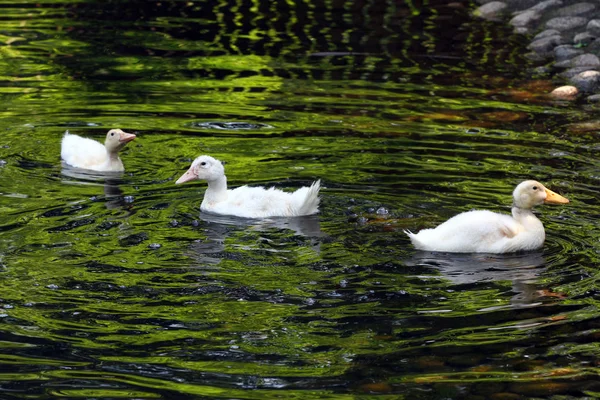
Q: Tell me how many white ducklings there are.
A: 3